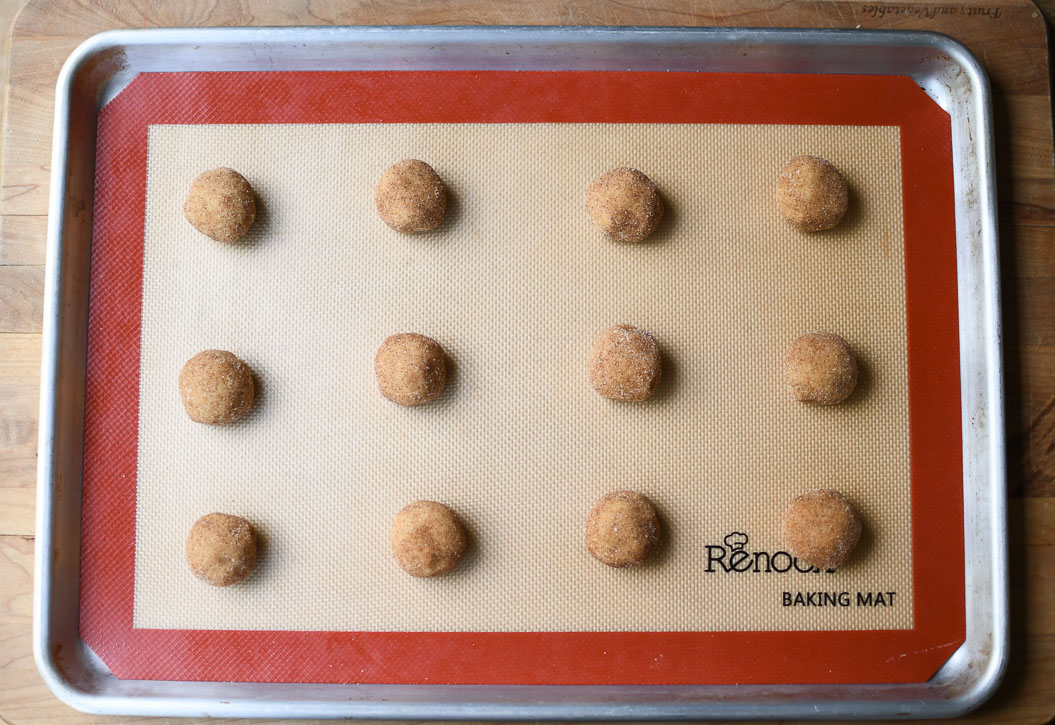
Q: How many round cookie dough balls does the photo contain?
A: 12